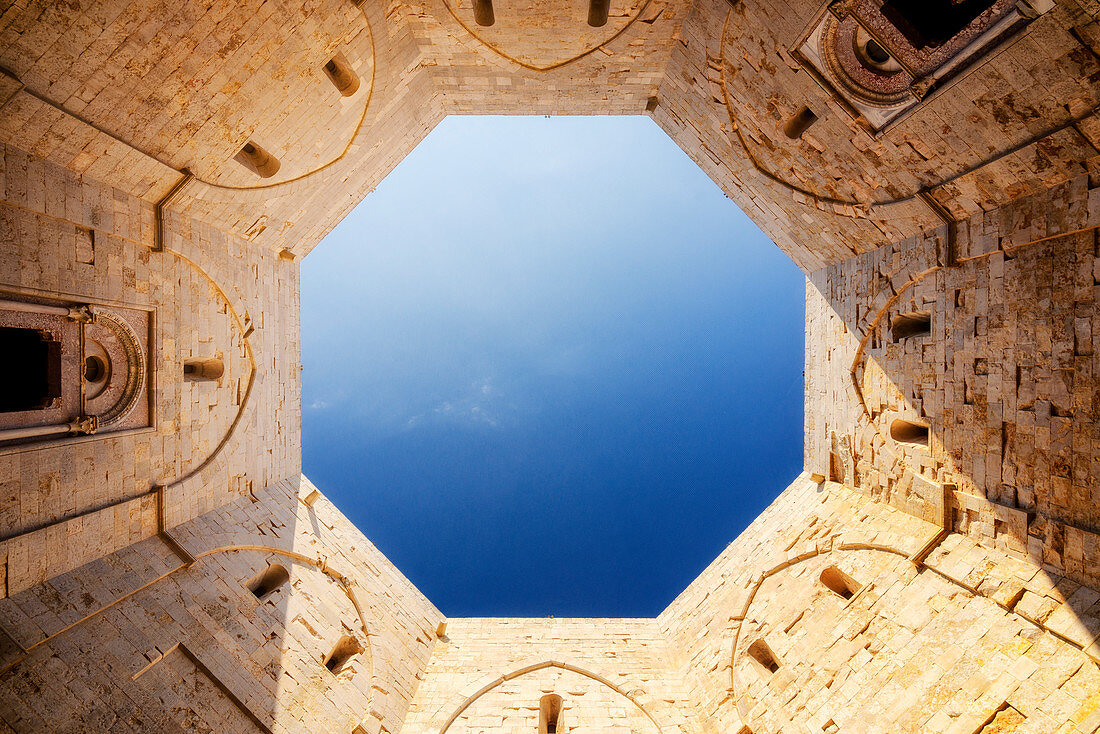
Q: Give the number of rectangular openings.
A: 2